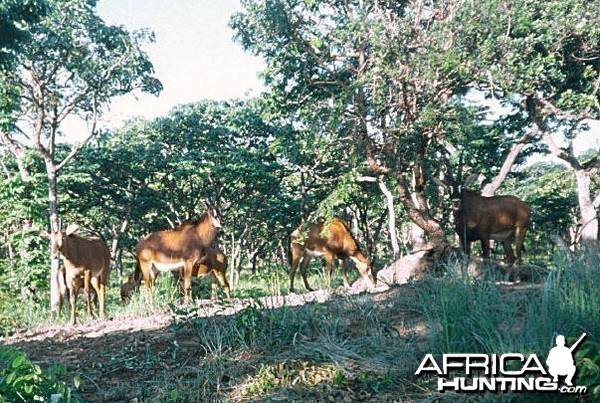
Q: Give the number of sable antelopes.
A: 5